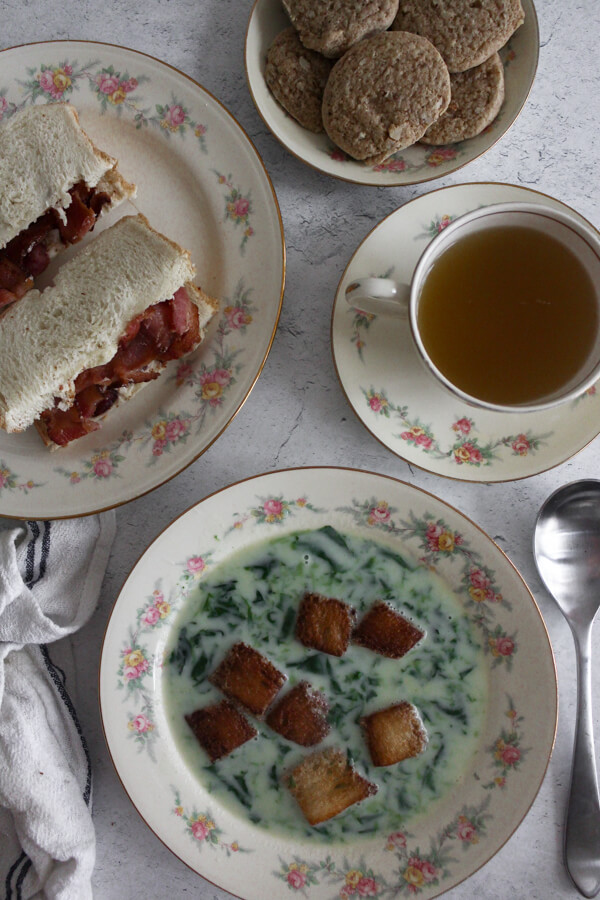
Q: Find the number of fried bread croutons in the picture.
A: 7